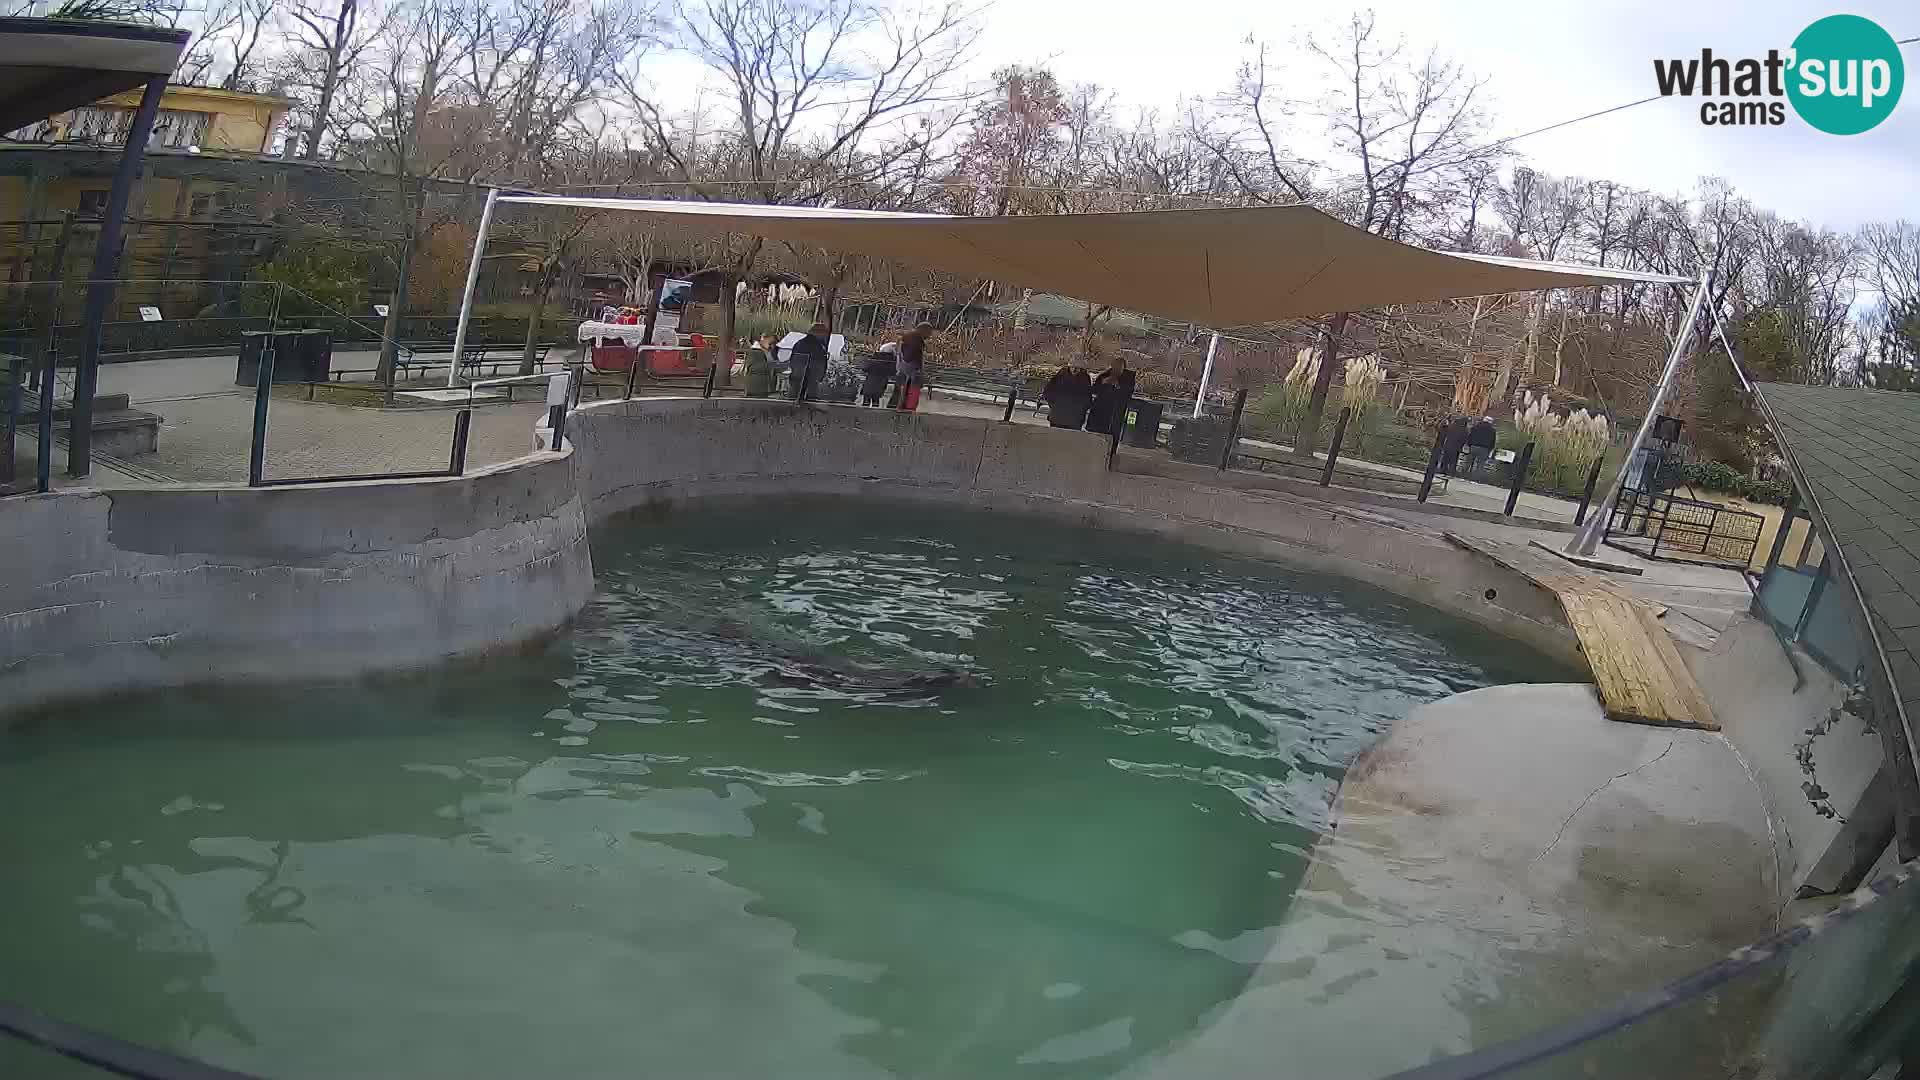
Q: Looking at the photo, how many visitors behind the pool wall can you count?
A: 8